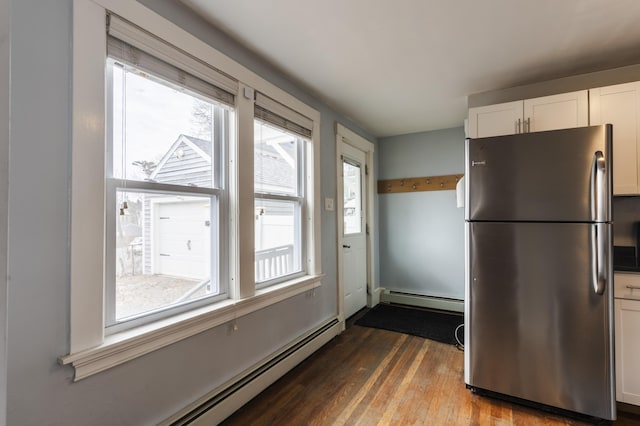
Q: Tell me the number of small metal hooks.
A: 6